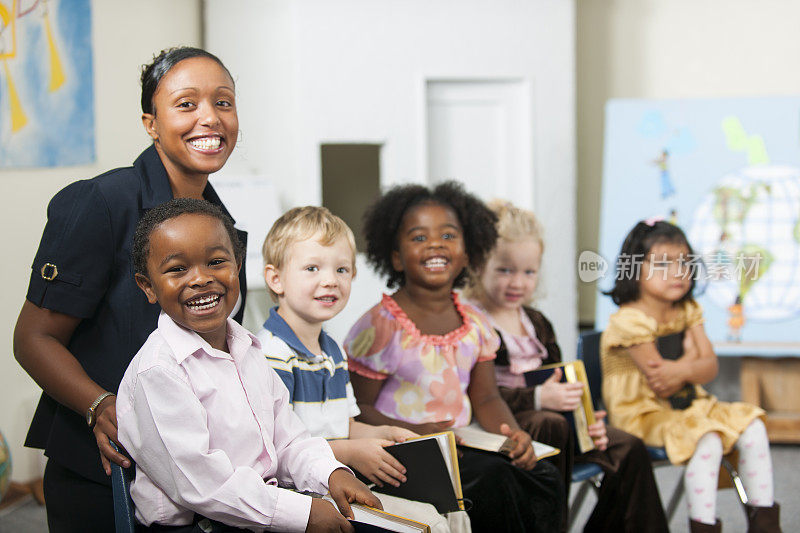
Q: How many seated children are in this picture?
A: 5